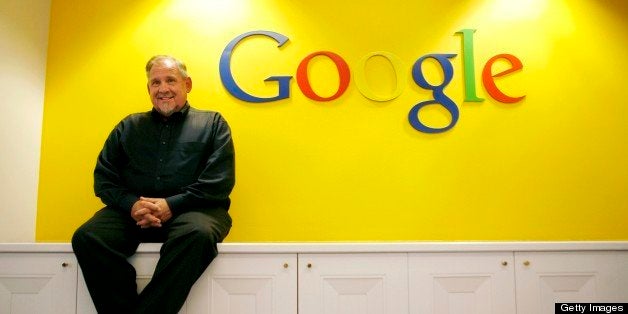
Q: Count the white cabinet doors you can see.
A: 6